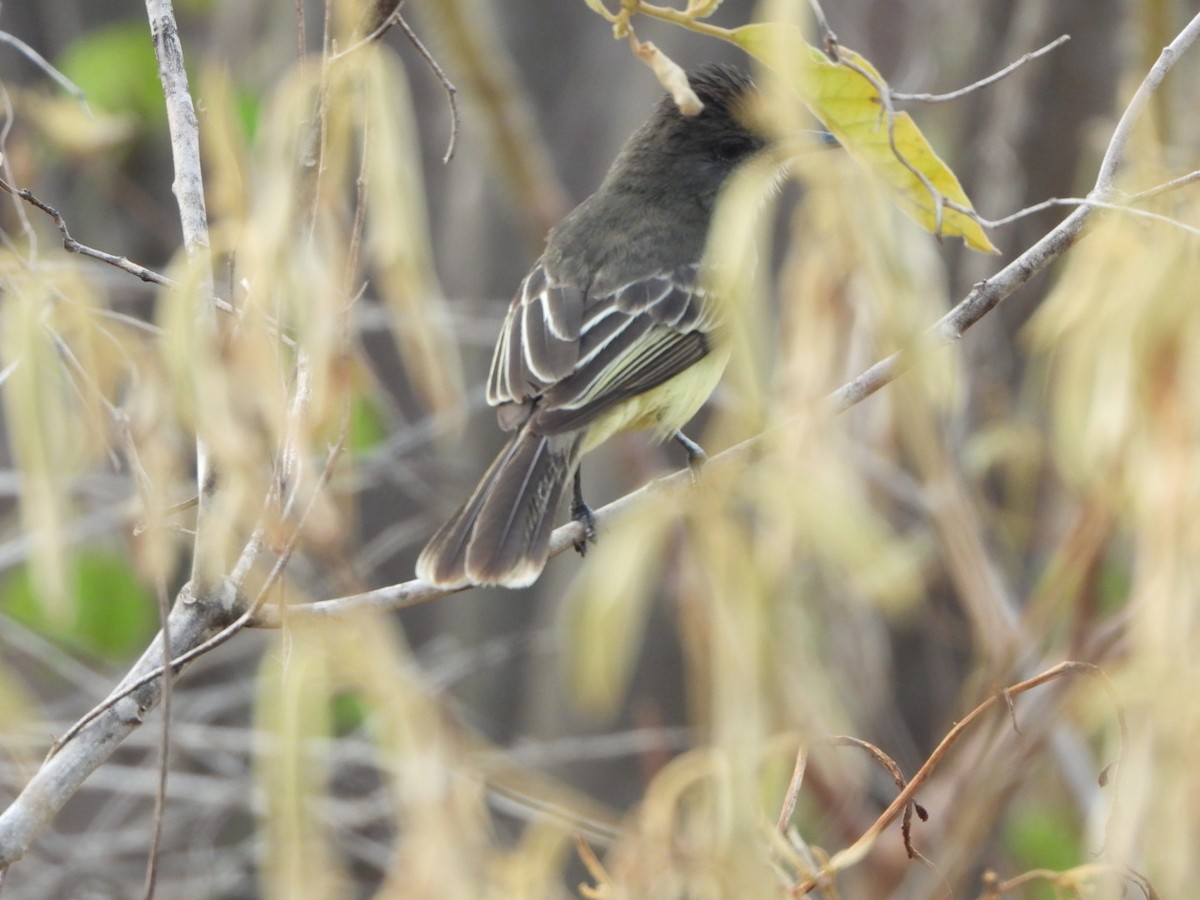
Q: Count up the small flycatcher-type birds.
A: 1